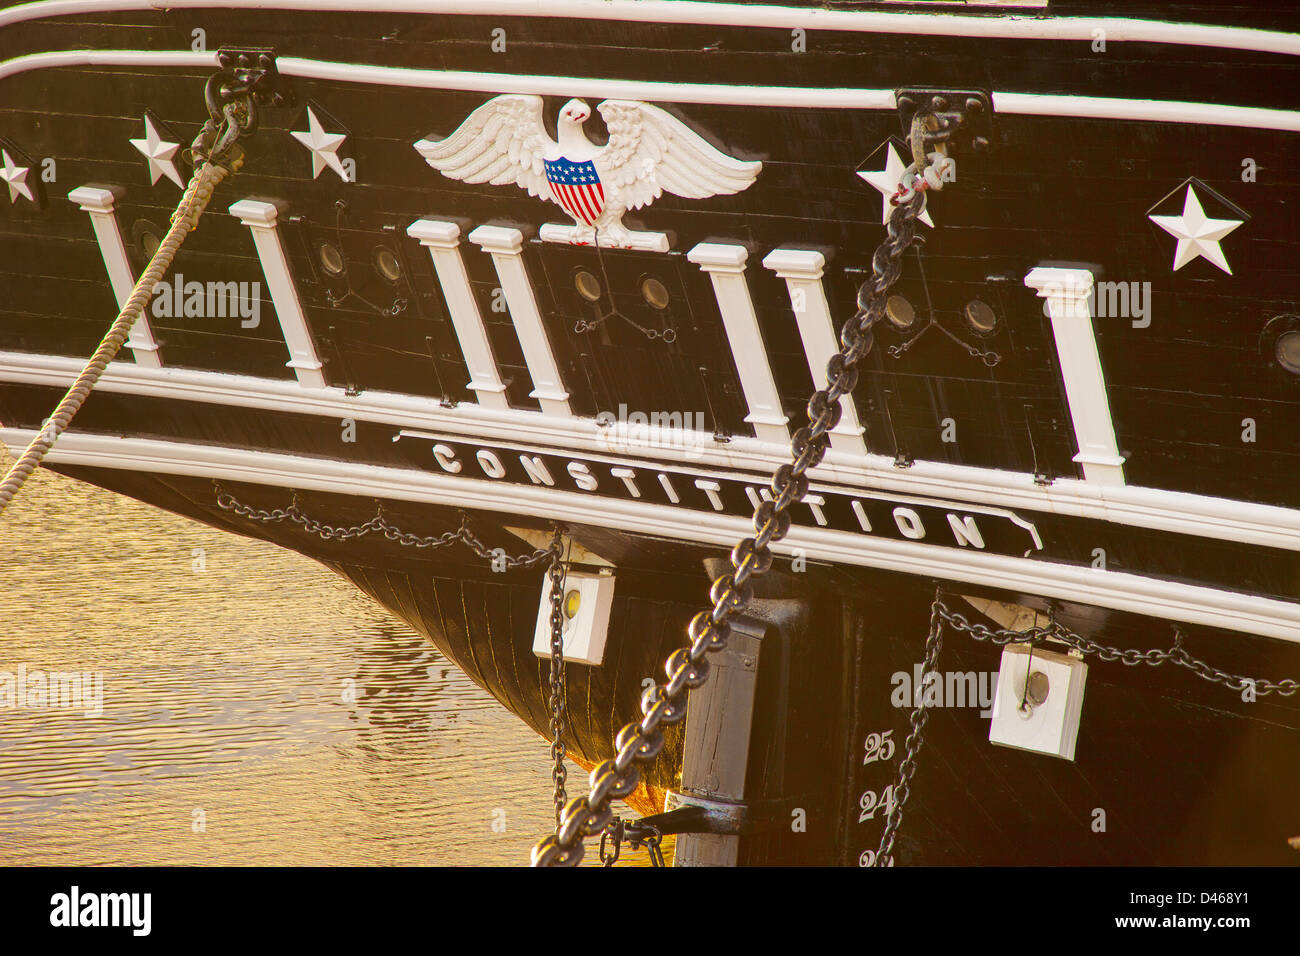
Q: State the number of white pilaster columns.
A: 7